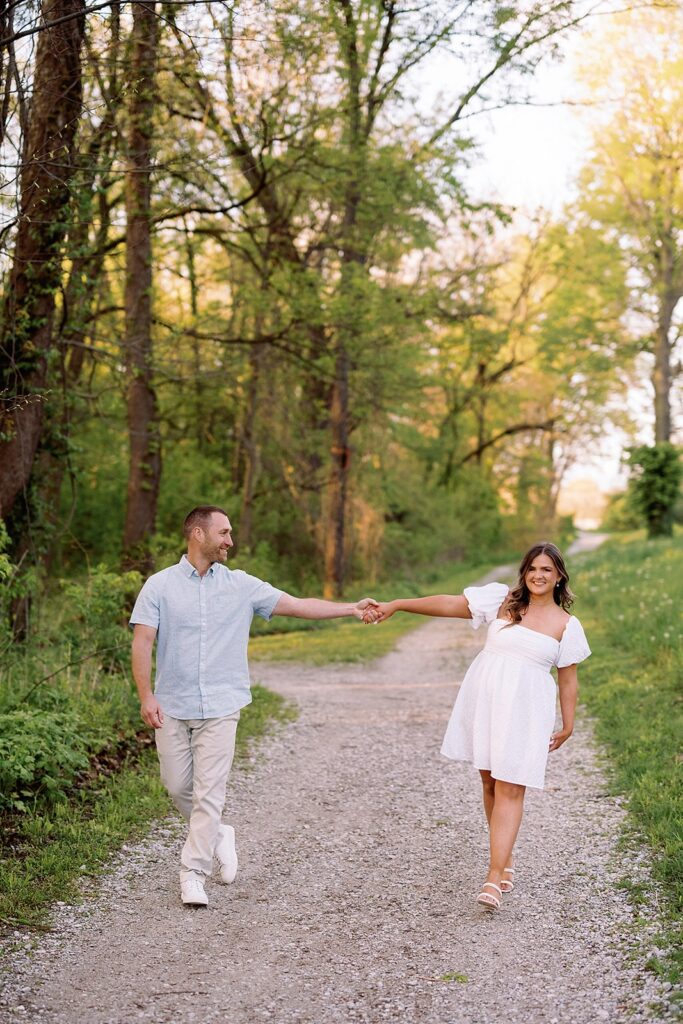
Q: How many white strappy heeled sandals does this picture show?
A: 2